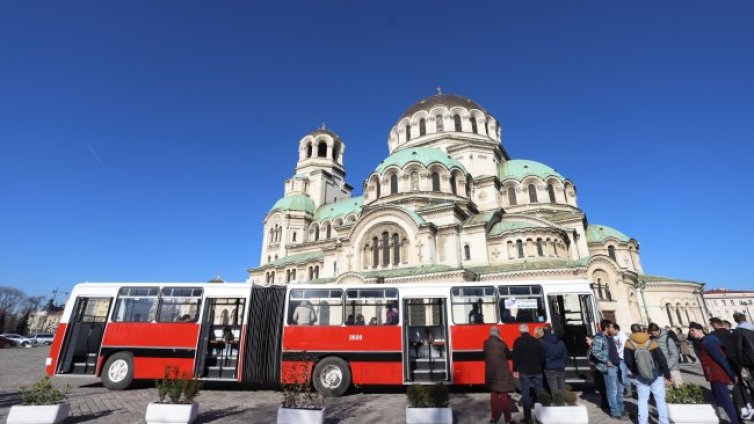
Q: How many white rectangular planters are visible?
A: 6